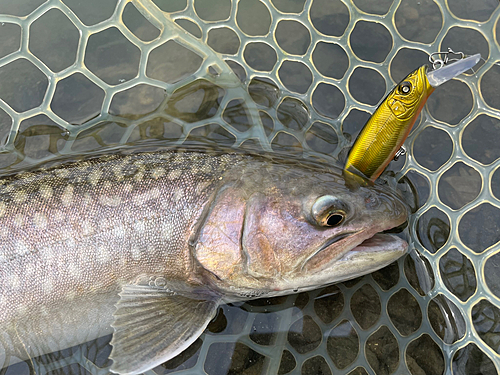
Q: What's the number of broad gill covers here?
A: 1